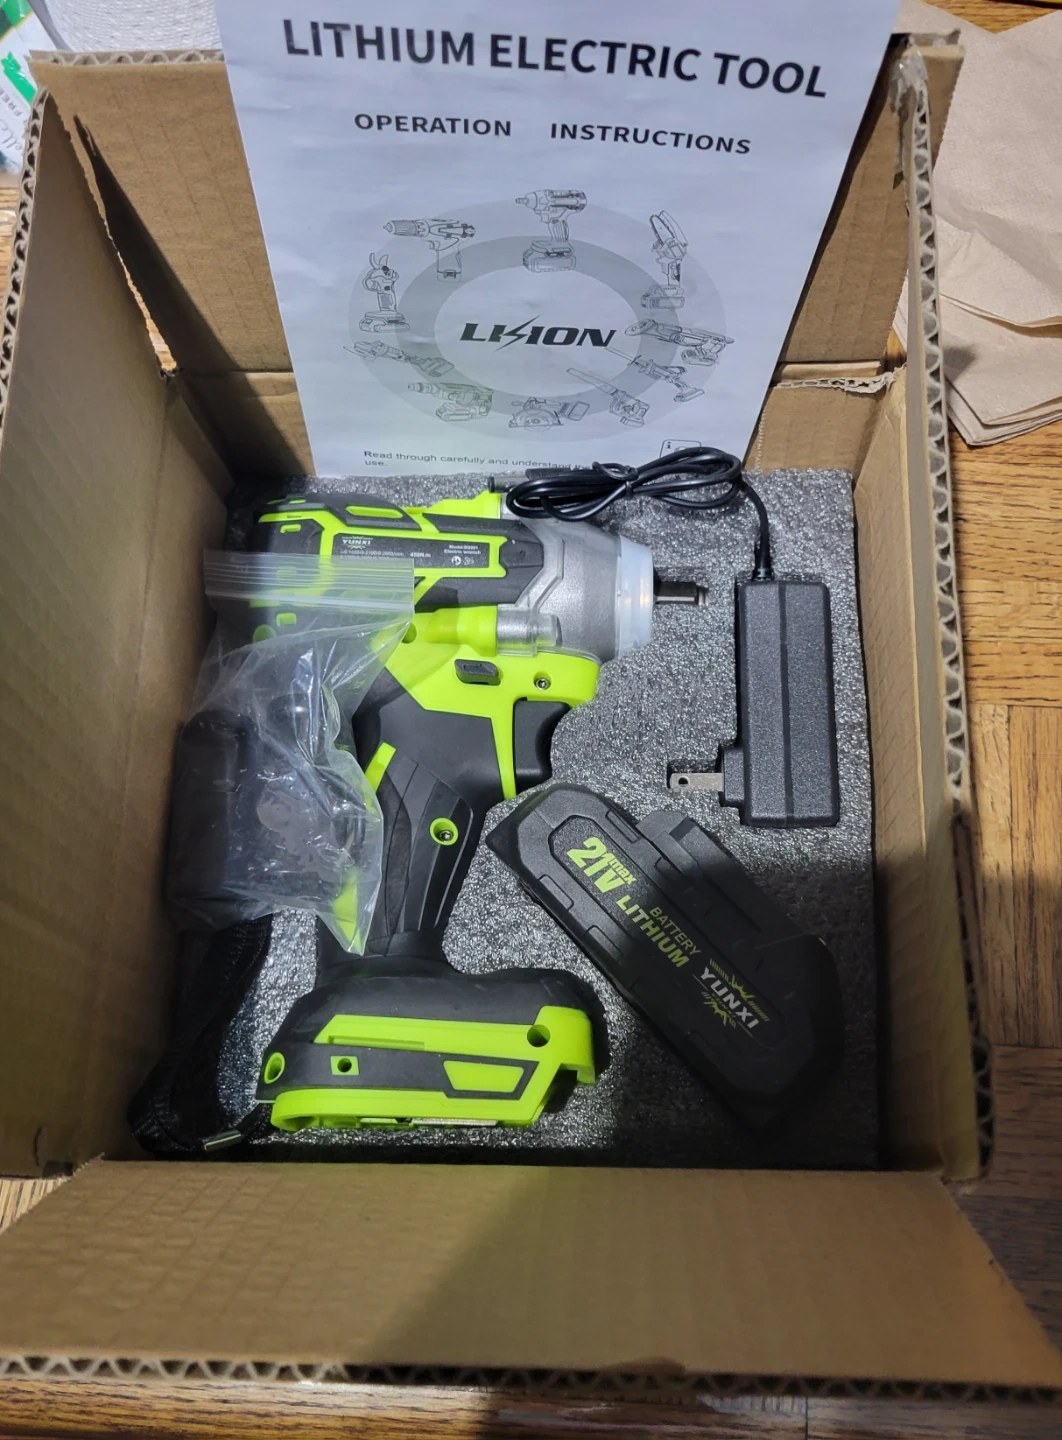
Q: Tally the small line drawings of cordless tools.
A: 10